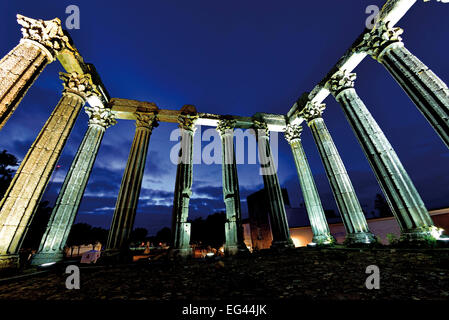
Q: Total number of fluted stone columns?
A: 11